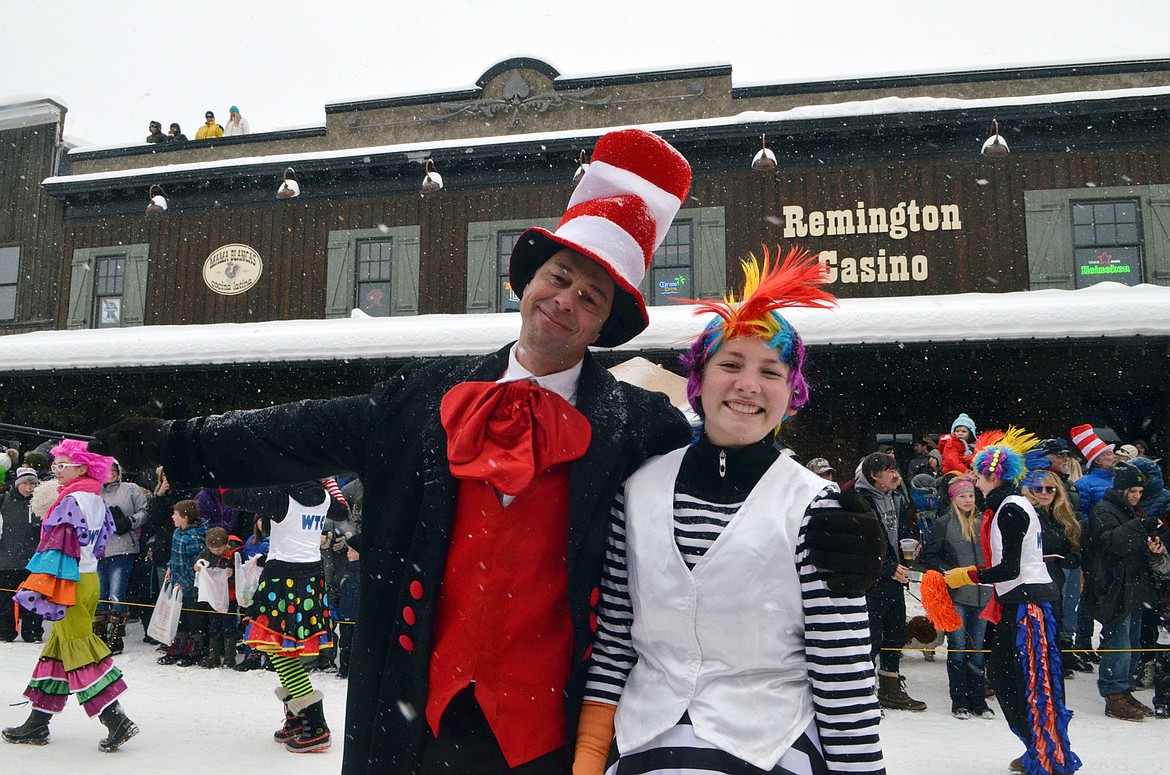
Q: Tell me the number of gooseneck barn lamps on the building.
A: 6